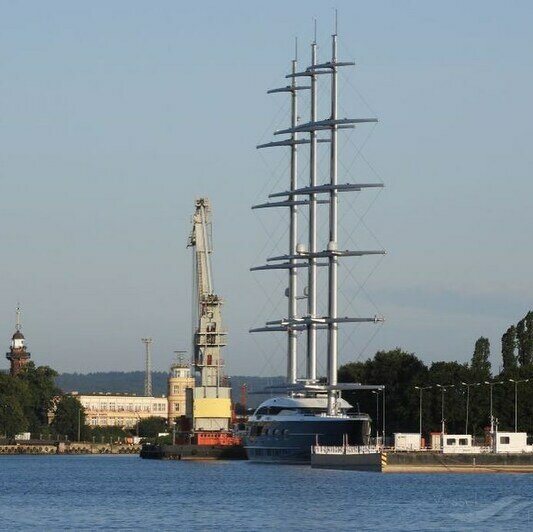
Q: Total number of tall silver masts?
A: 3